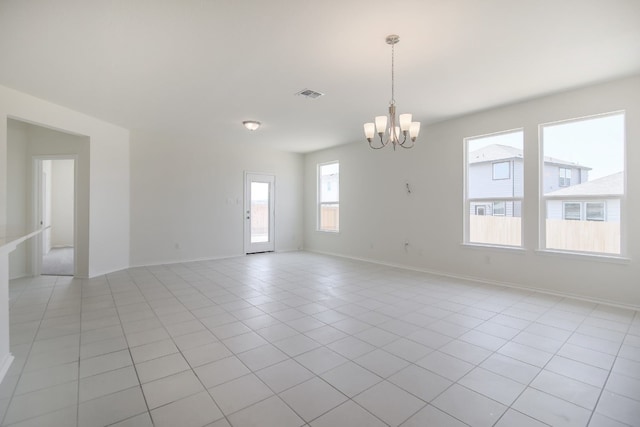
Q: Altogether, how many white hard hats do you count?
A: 0